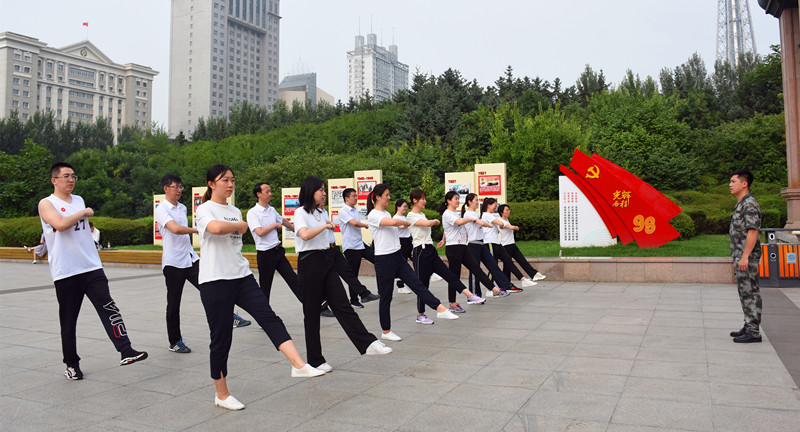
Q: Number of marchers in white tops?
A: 14